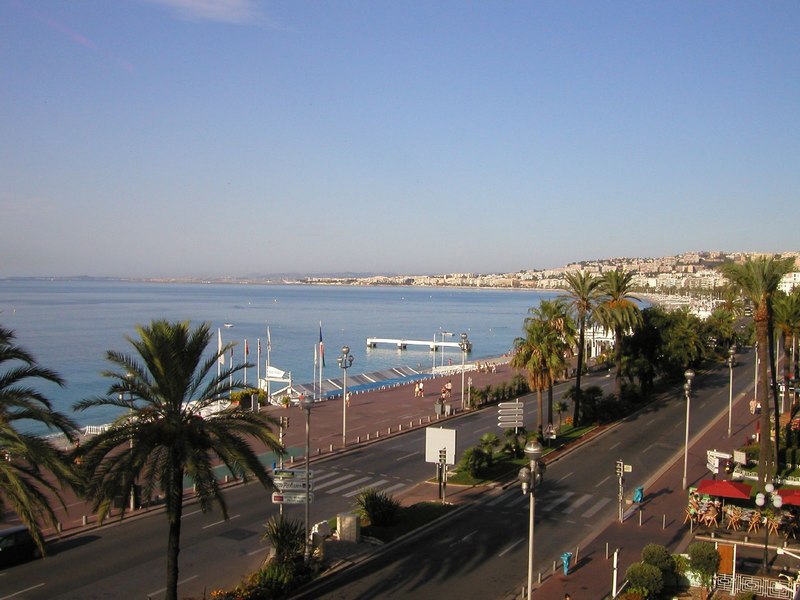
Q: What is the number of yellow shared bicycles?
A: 0